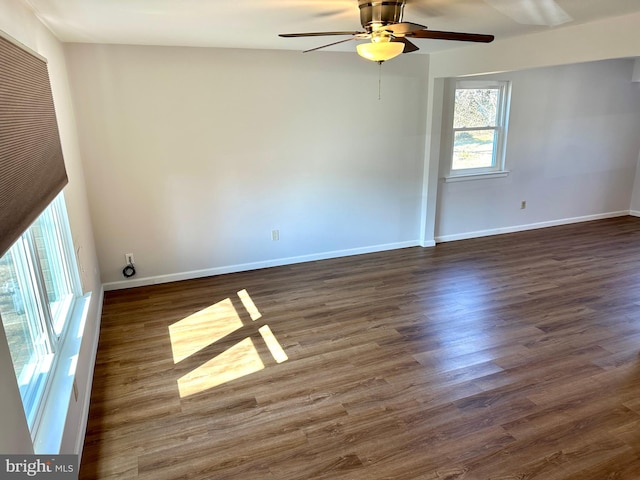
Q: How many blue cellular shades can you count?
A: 0